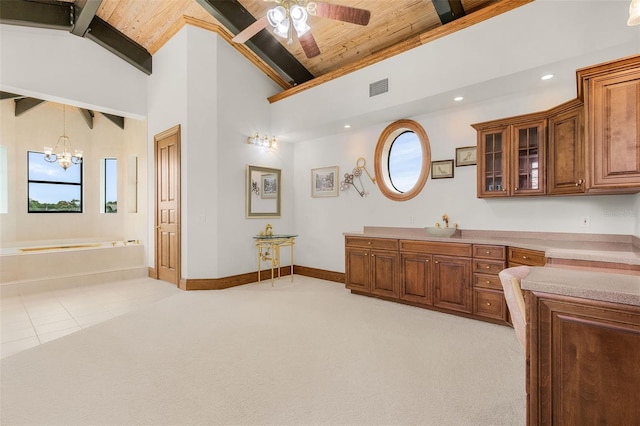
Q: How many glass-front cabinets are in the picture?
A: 2